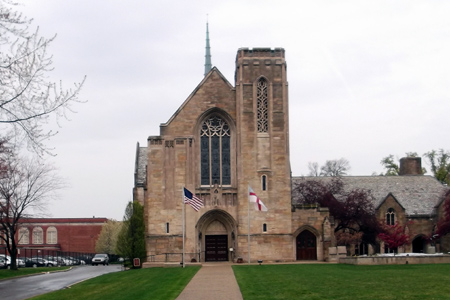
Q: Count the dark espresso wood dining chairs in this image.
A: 0